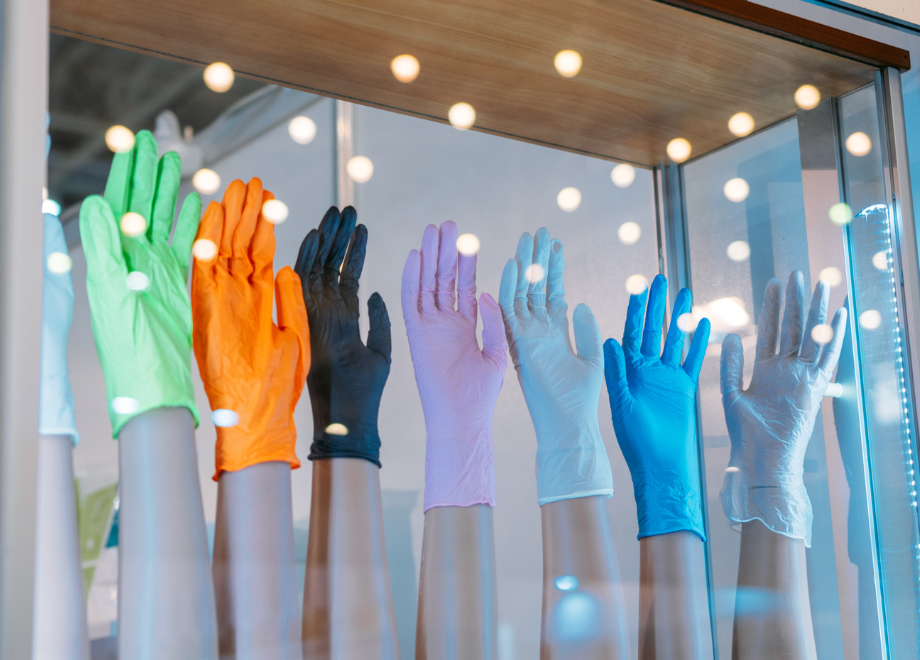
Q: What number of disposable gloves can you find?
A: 8